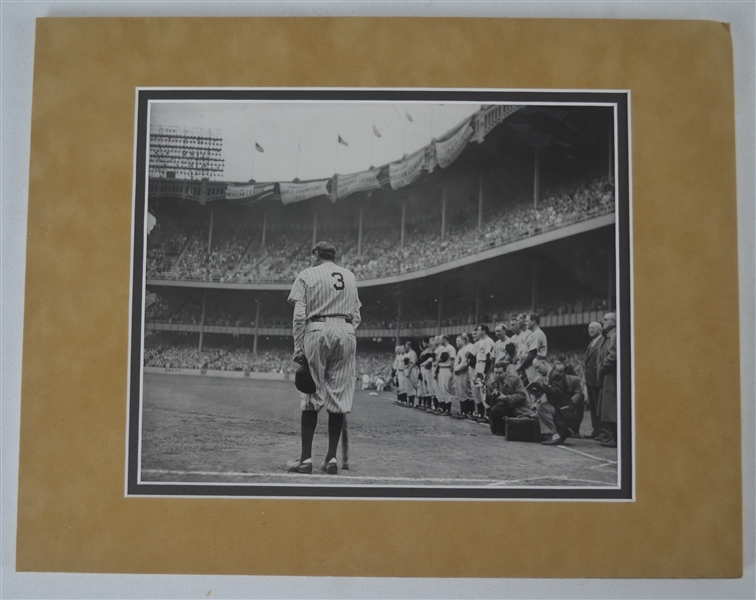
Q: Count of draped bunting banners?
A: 5